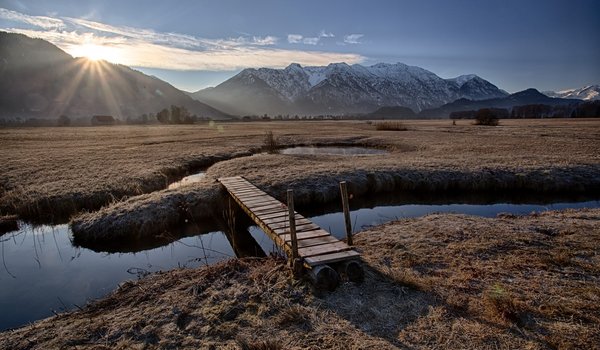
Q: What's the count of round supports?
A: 2